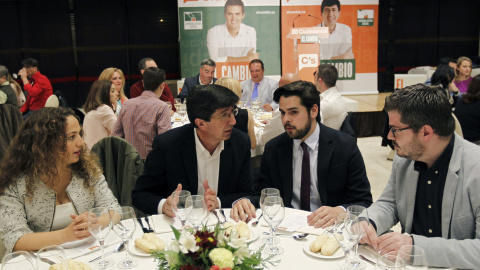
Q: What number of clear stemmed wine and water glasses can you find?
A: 12